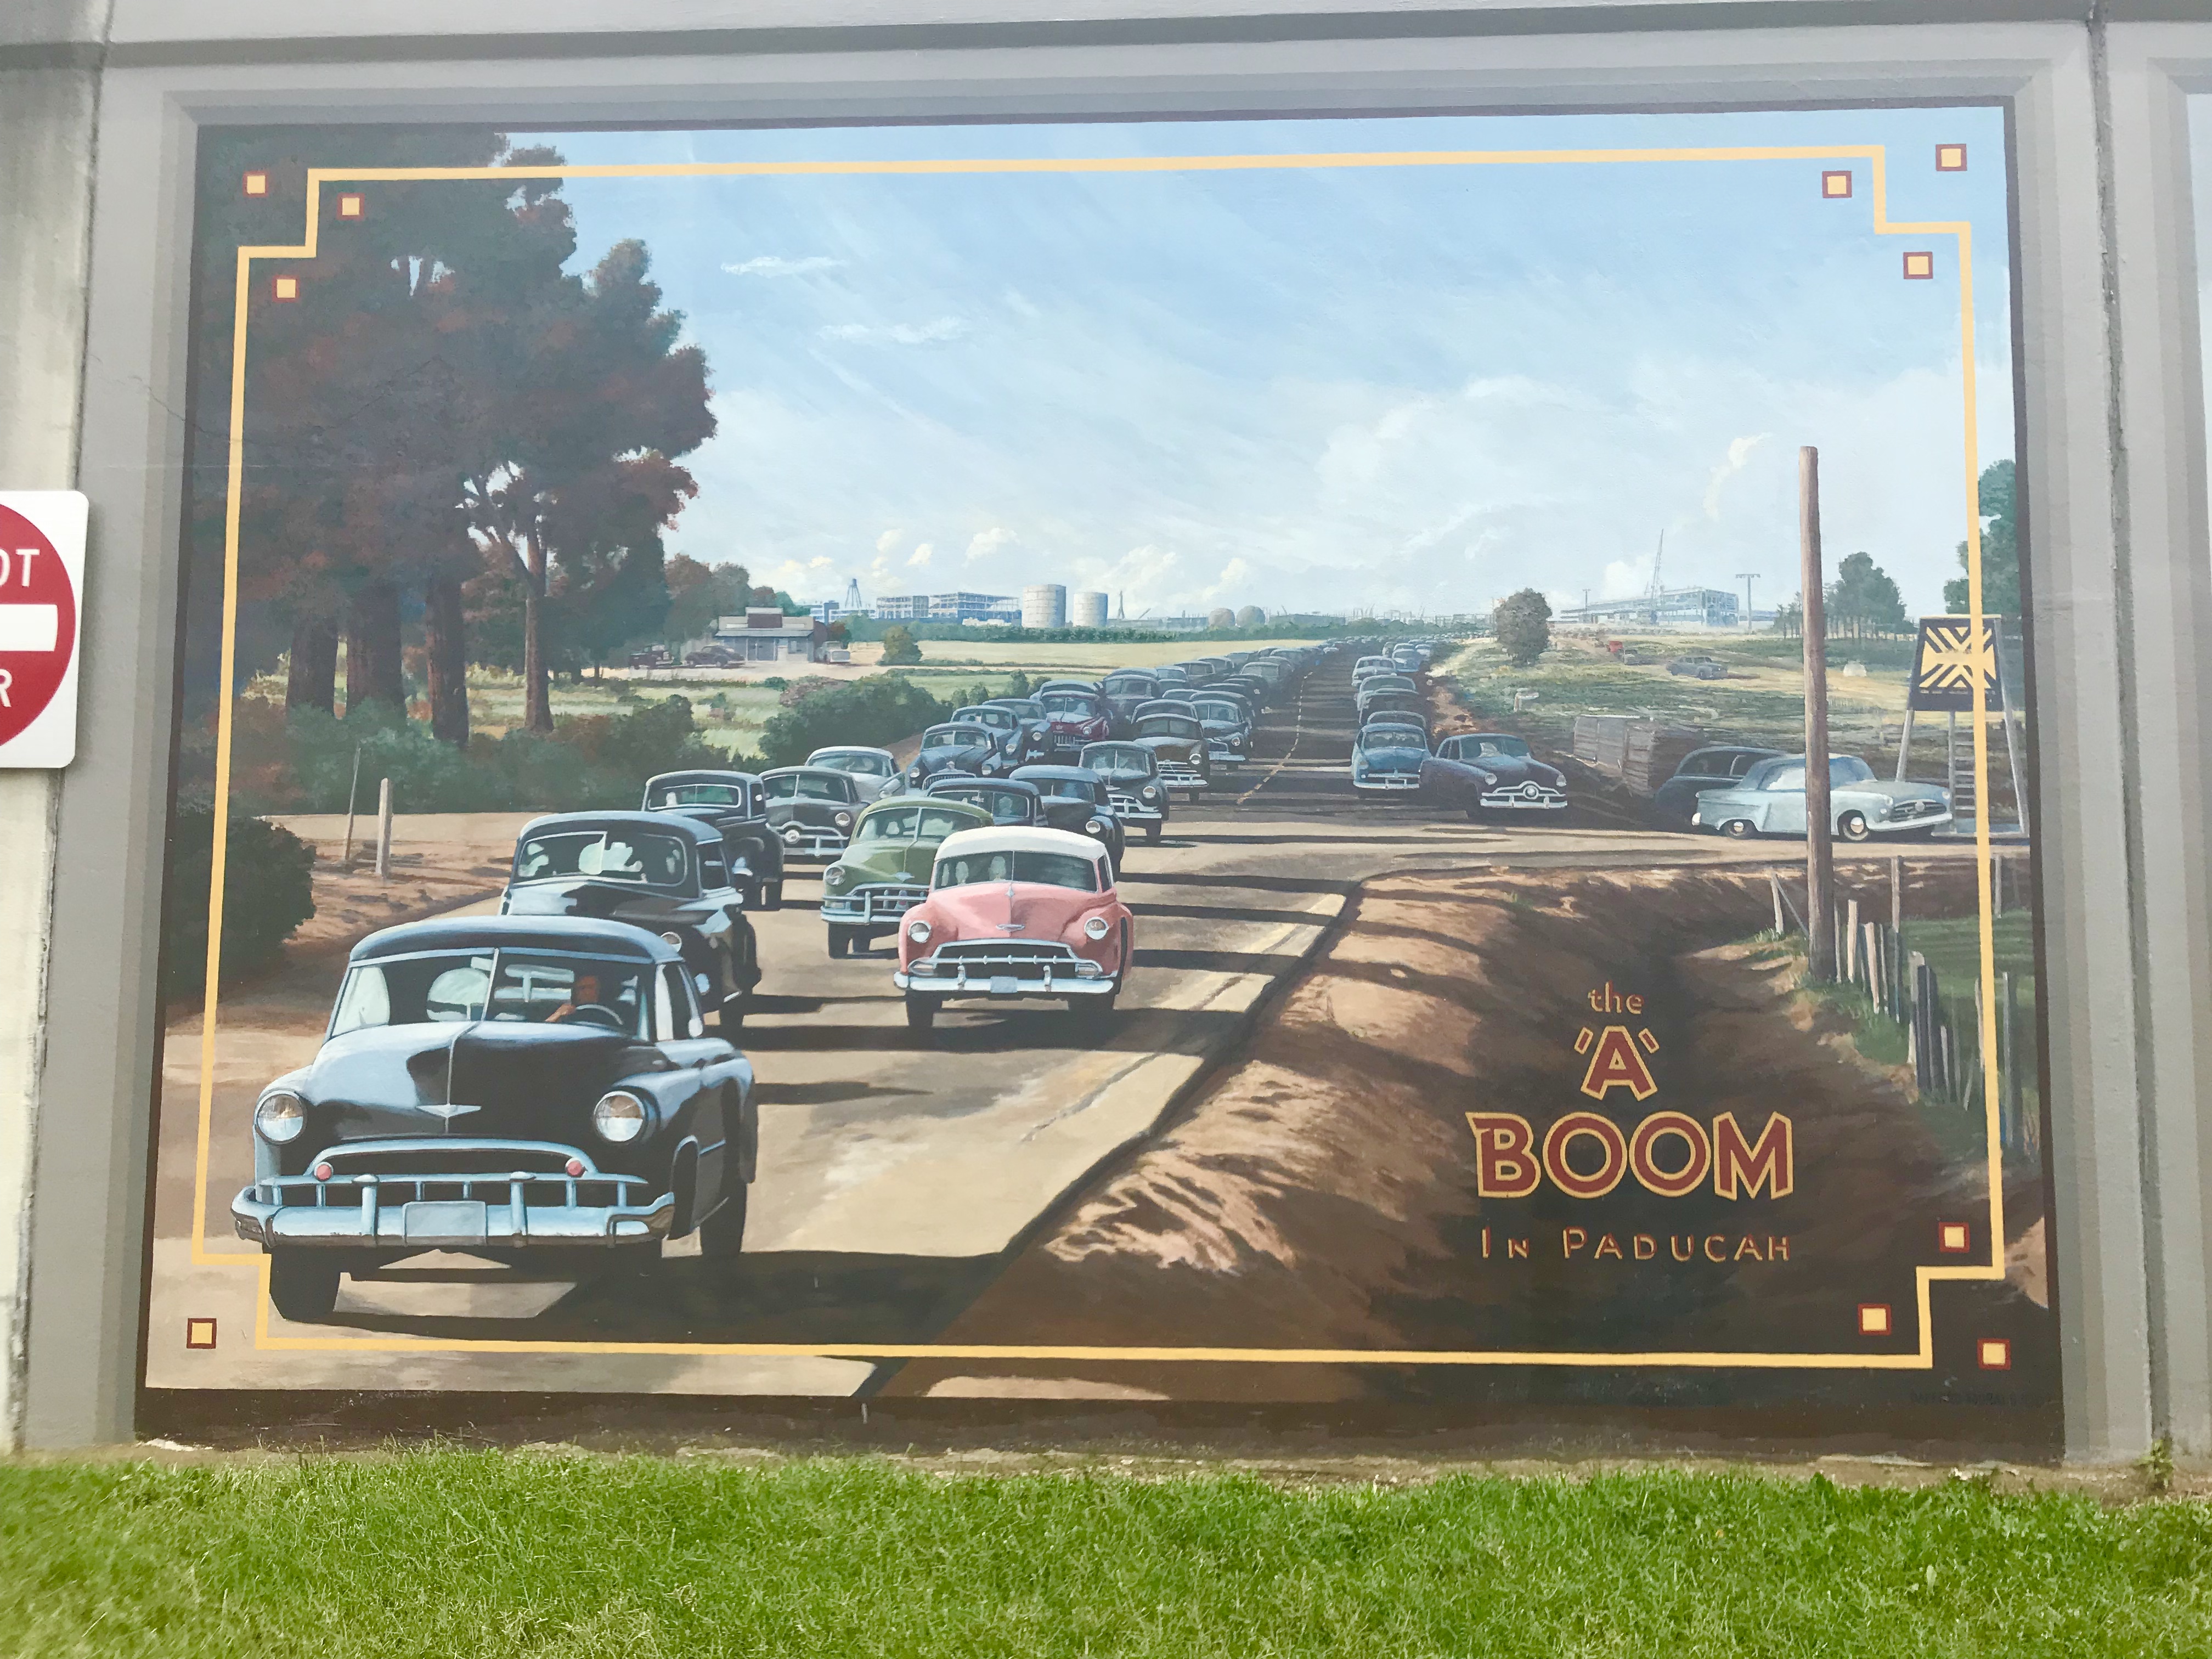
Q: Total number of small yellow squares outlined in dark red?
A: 10